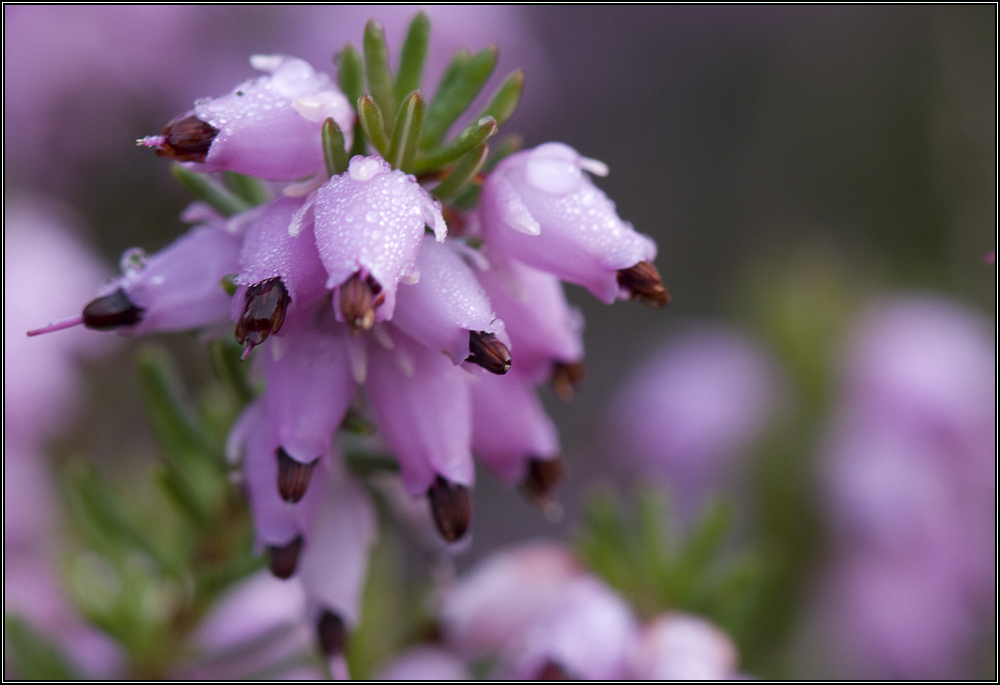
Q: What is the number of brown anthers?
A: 12